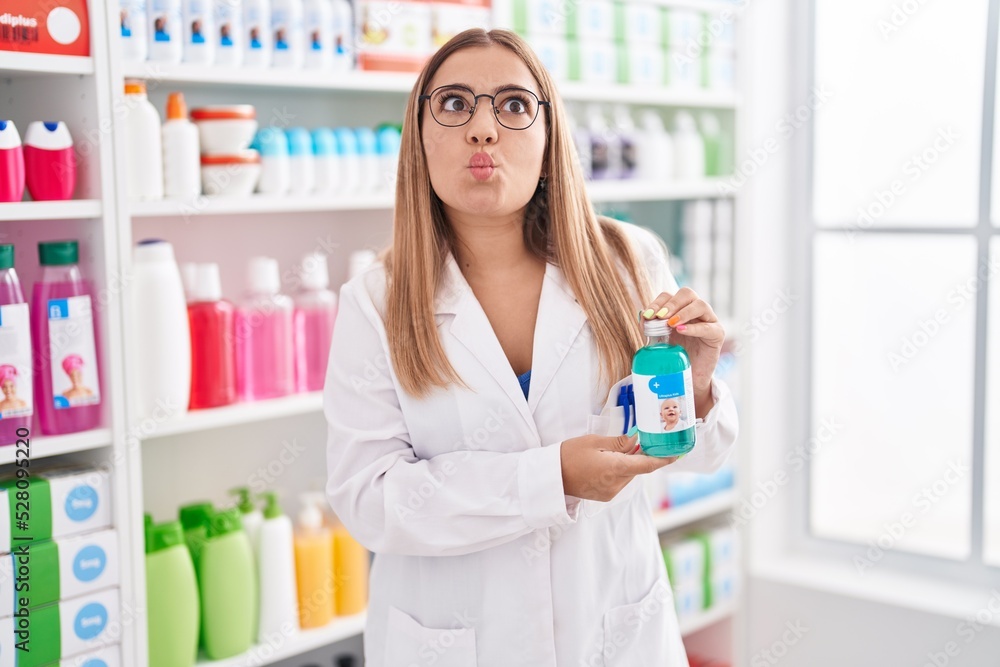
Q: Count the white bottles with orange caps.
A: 2